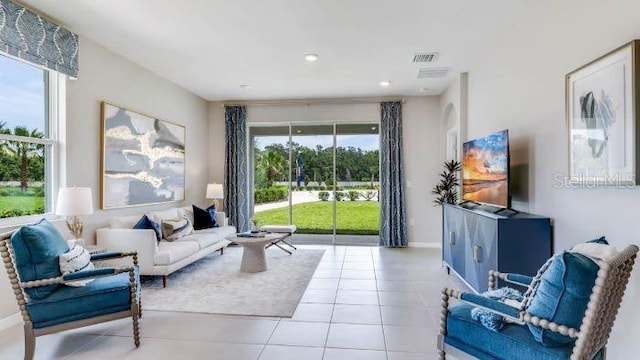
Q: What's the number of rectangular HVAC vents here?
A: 2